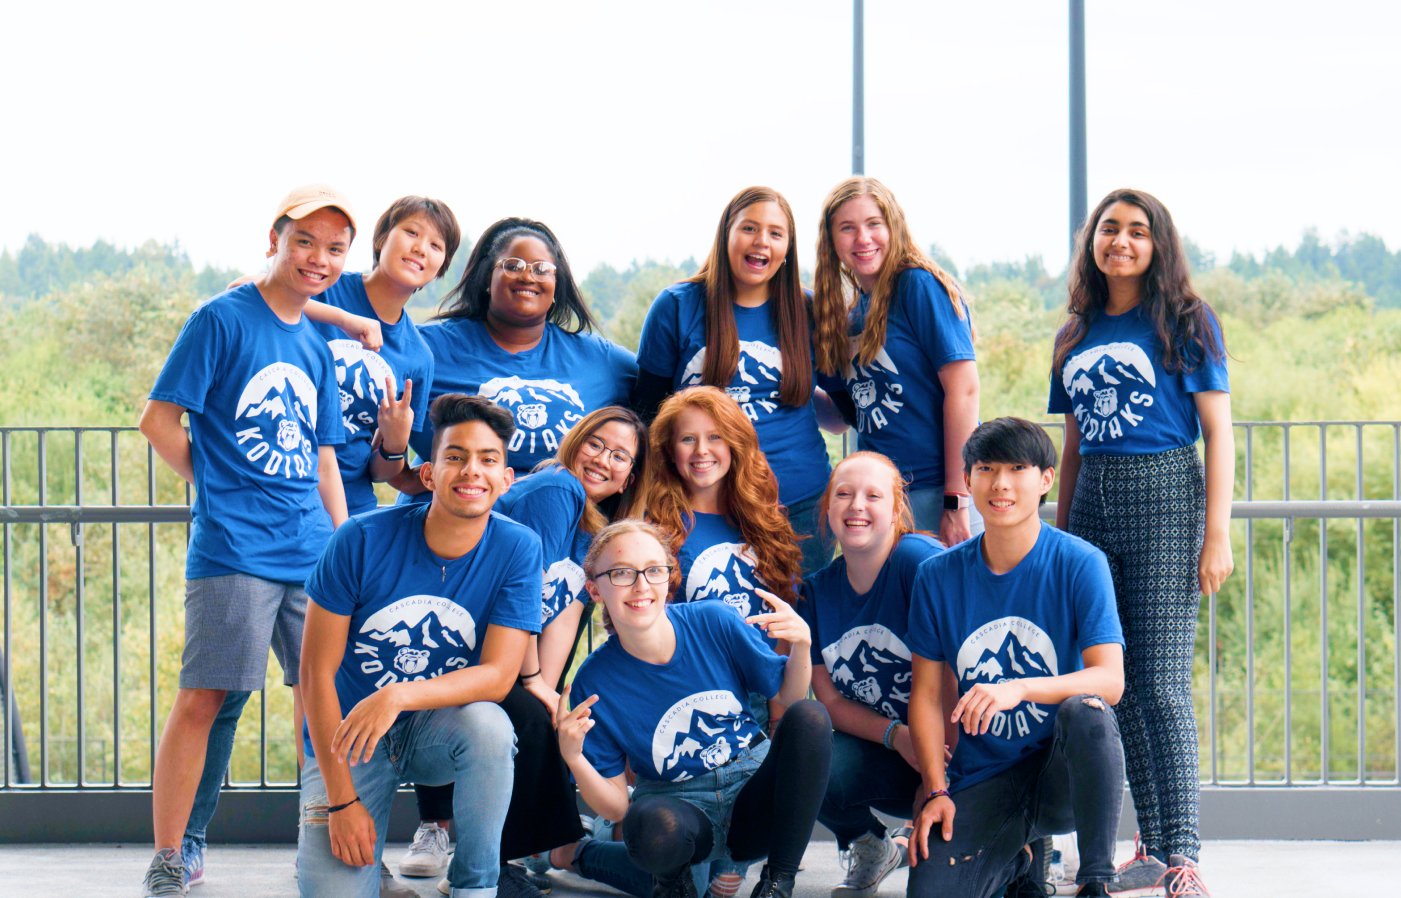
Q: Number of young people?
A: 12